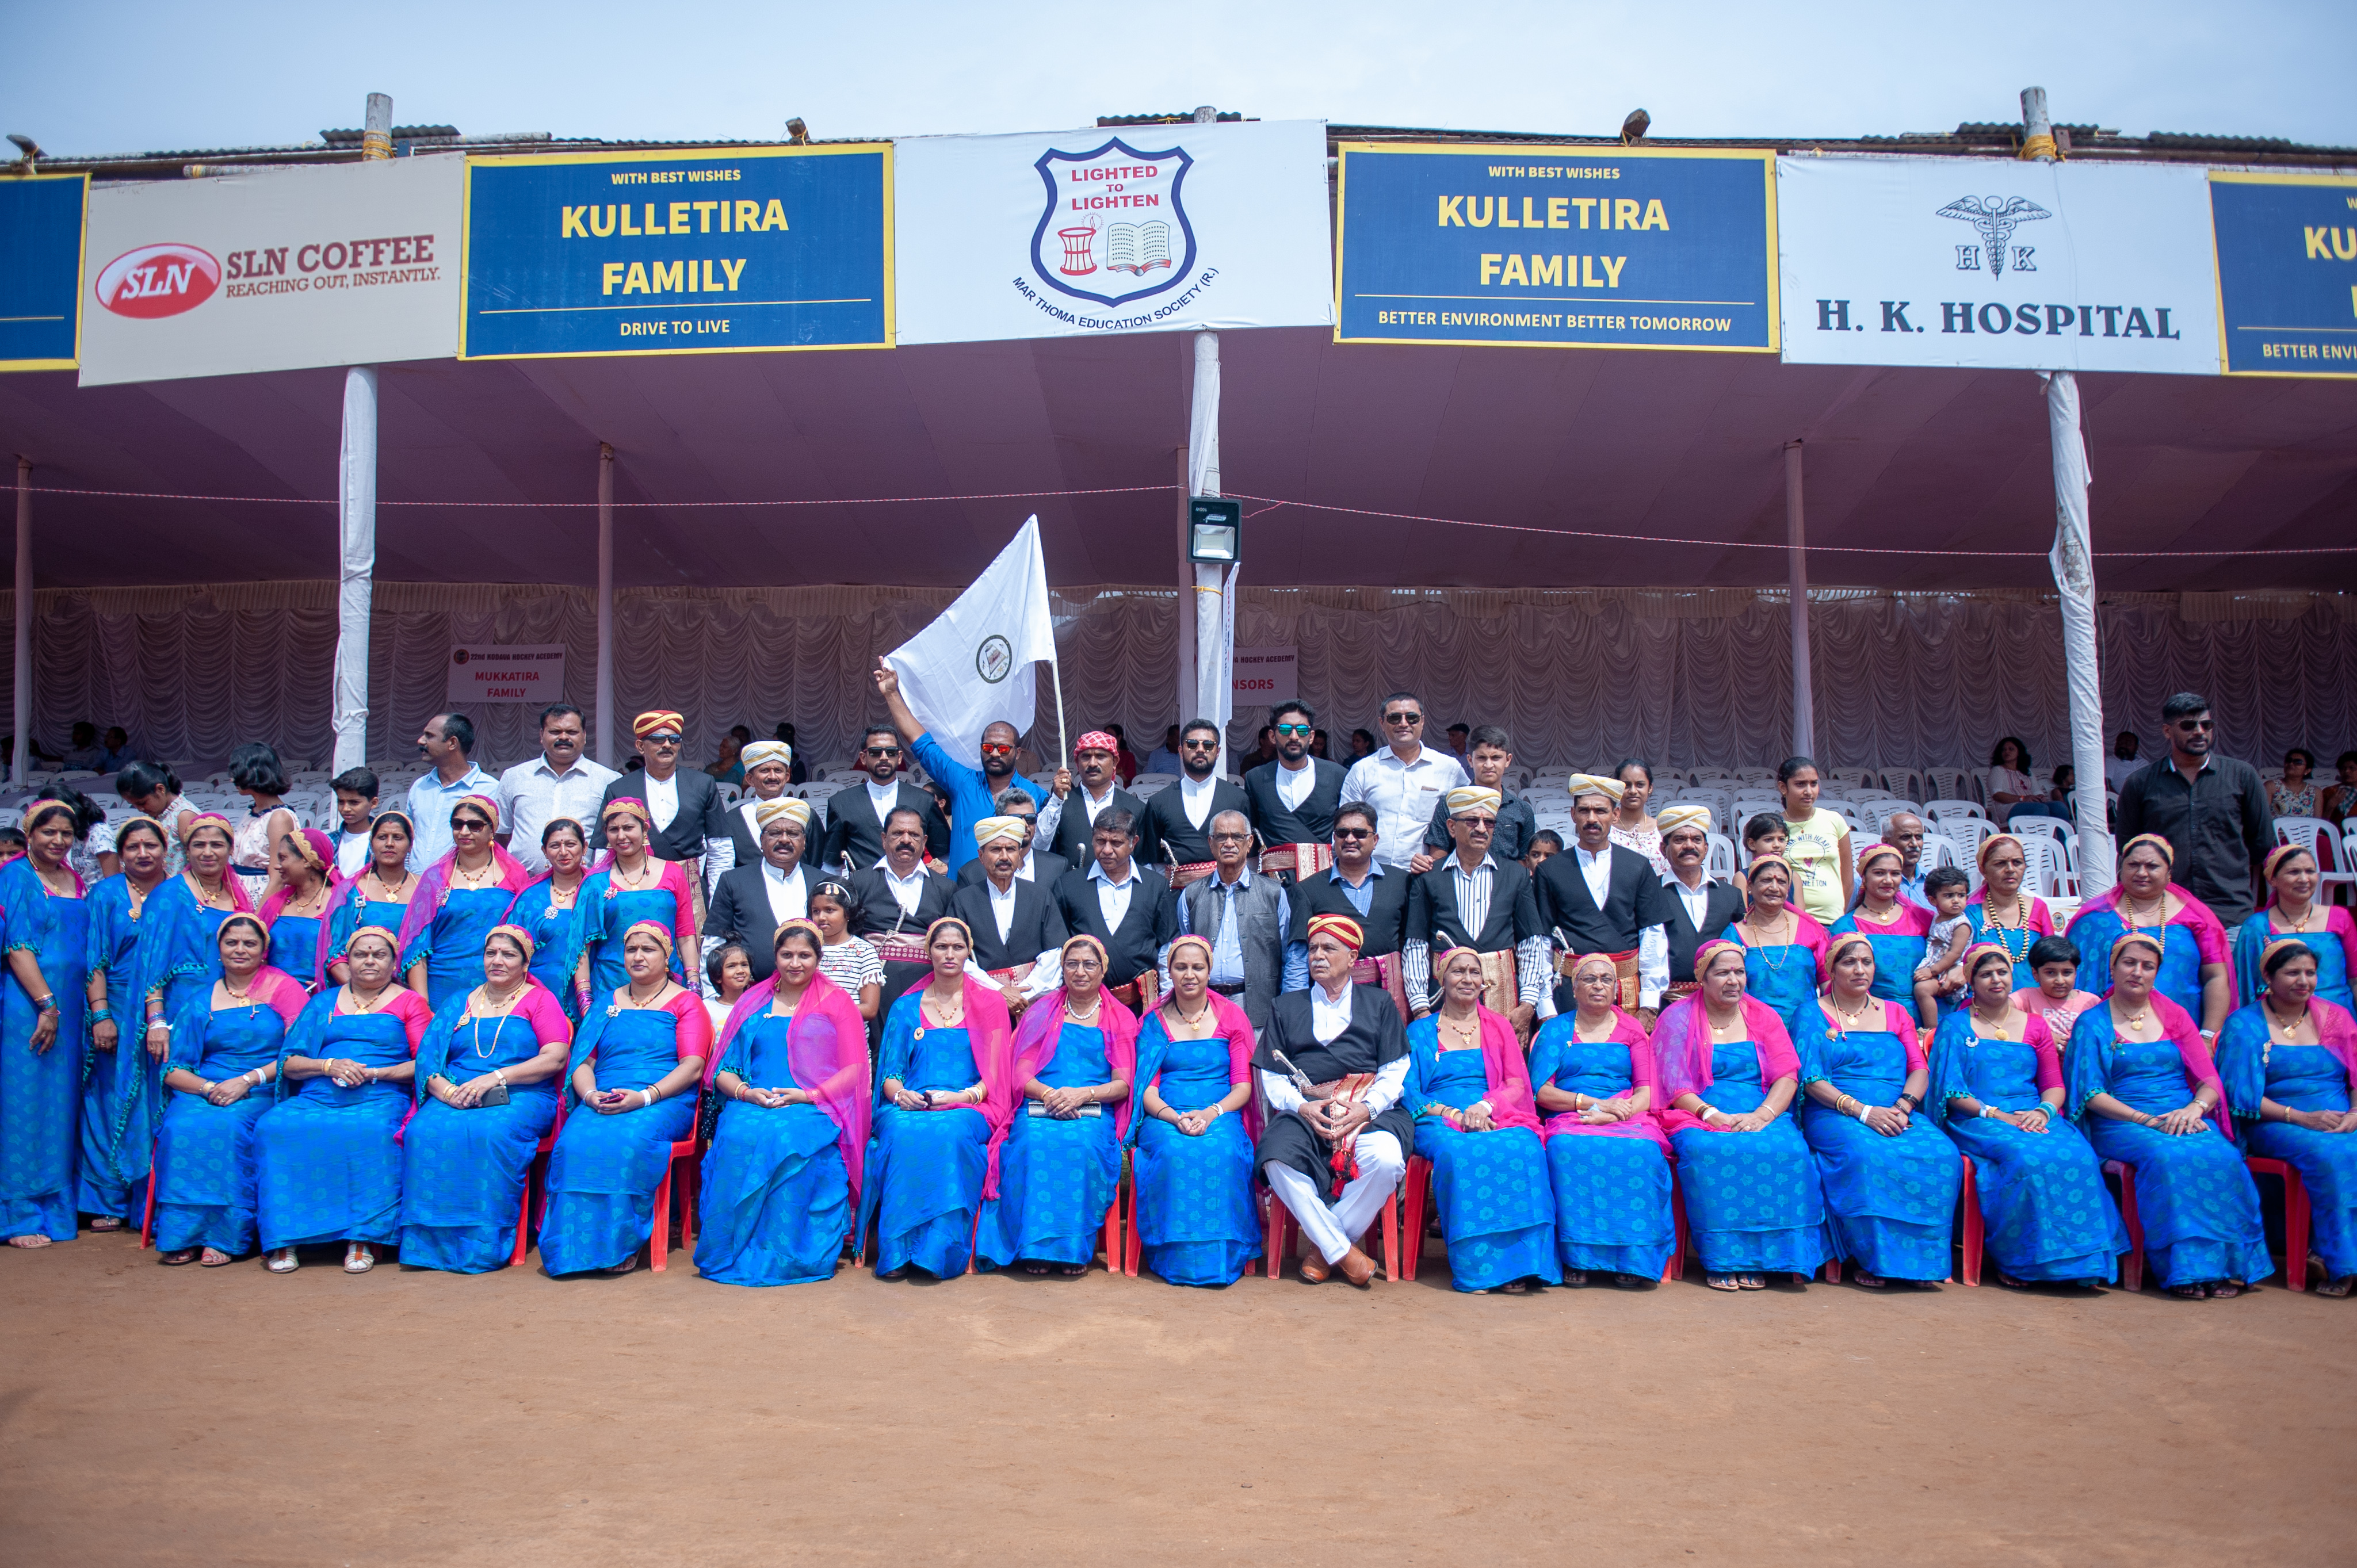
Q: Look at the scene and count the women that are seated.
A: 15